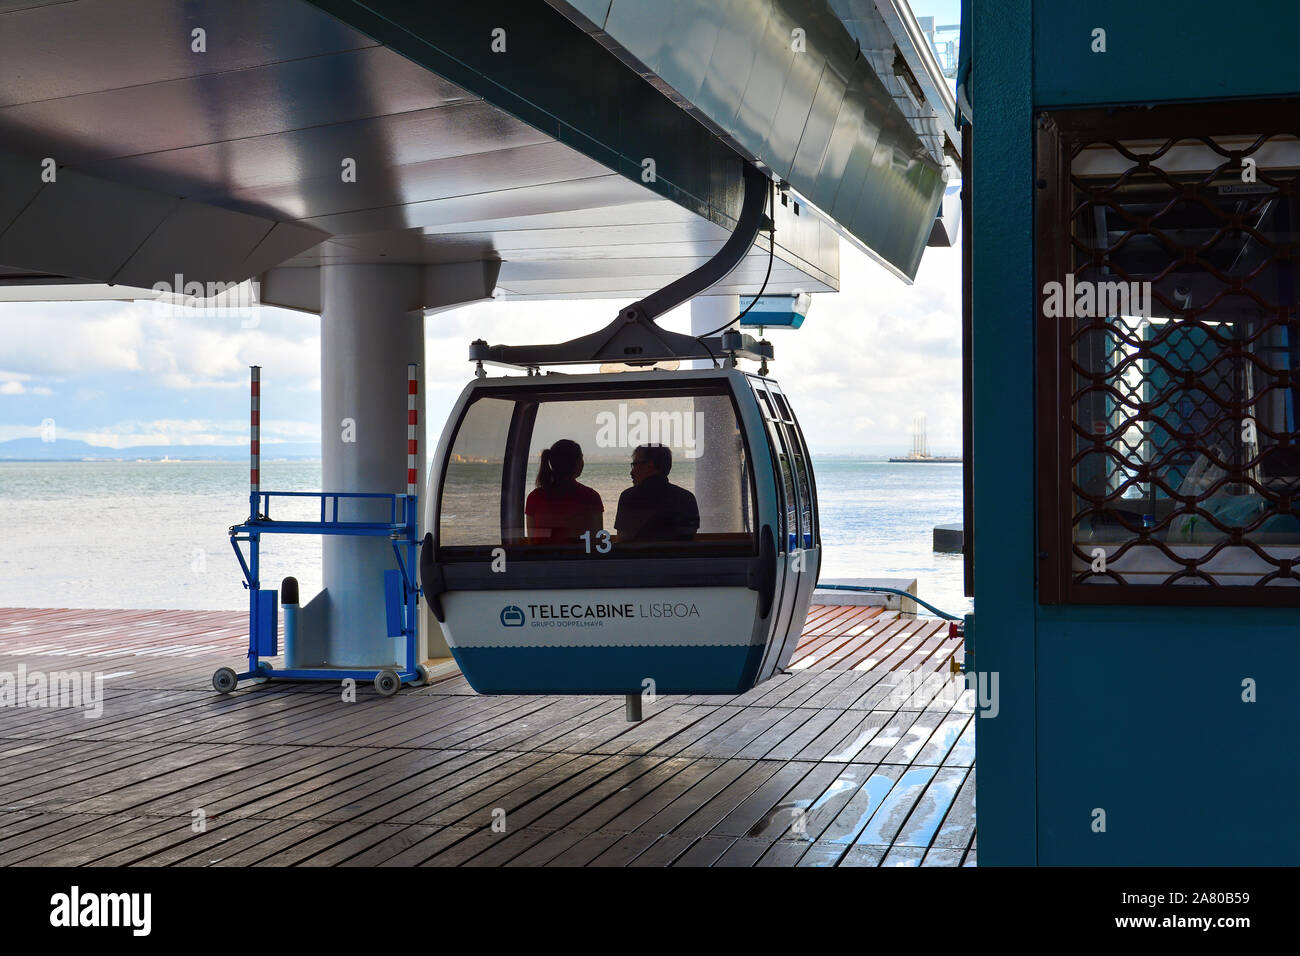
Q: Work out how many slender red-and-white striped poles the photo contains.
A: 2